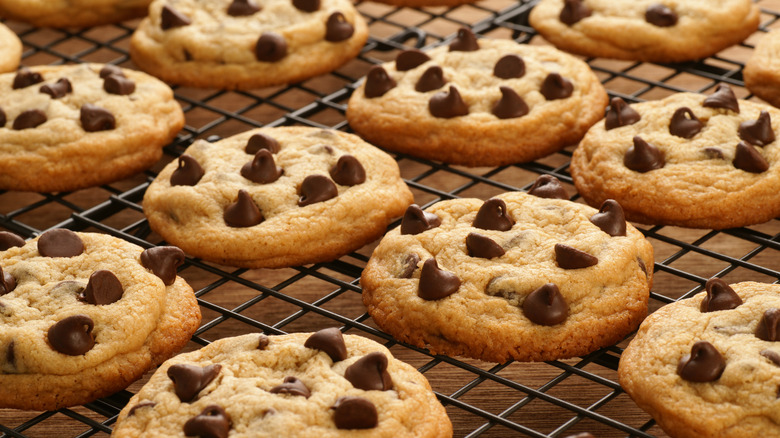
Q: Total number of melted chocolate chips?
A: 0